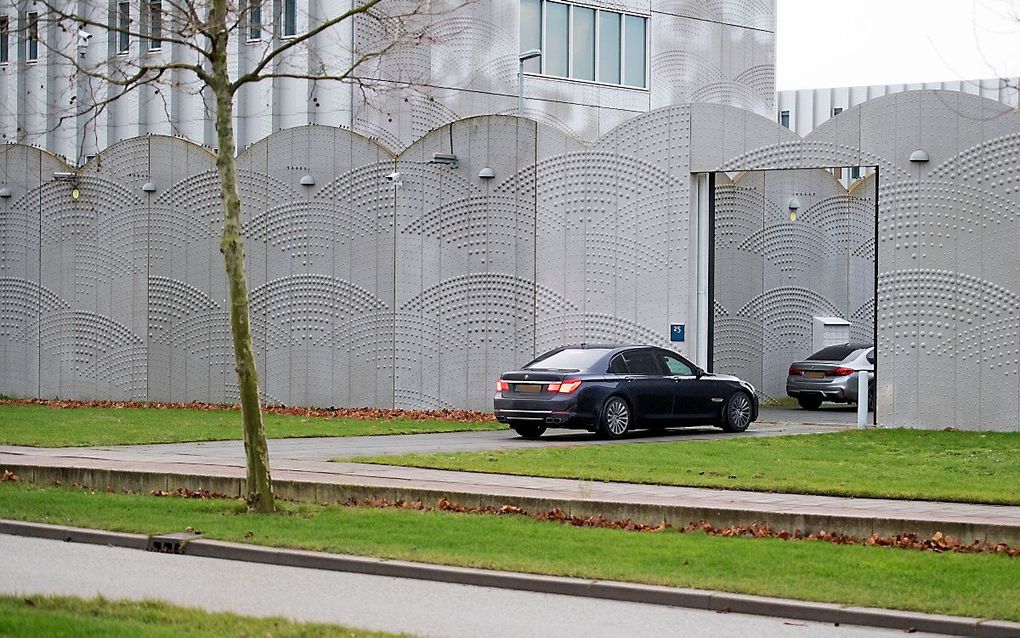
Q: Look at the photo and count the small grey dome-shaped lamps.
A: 6